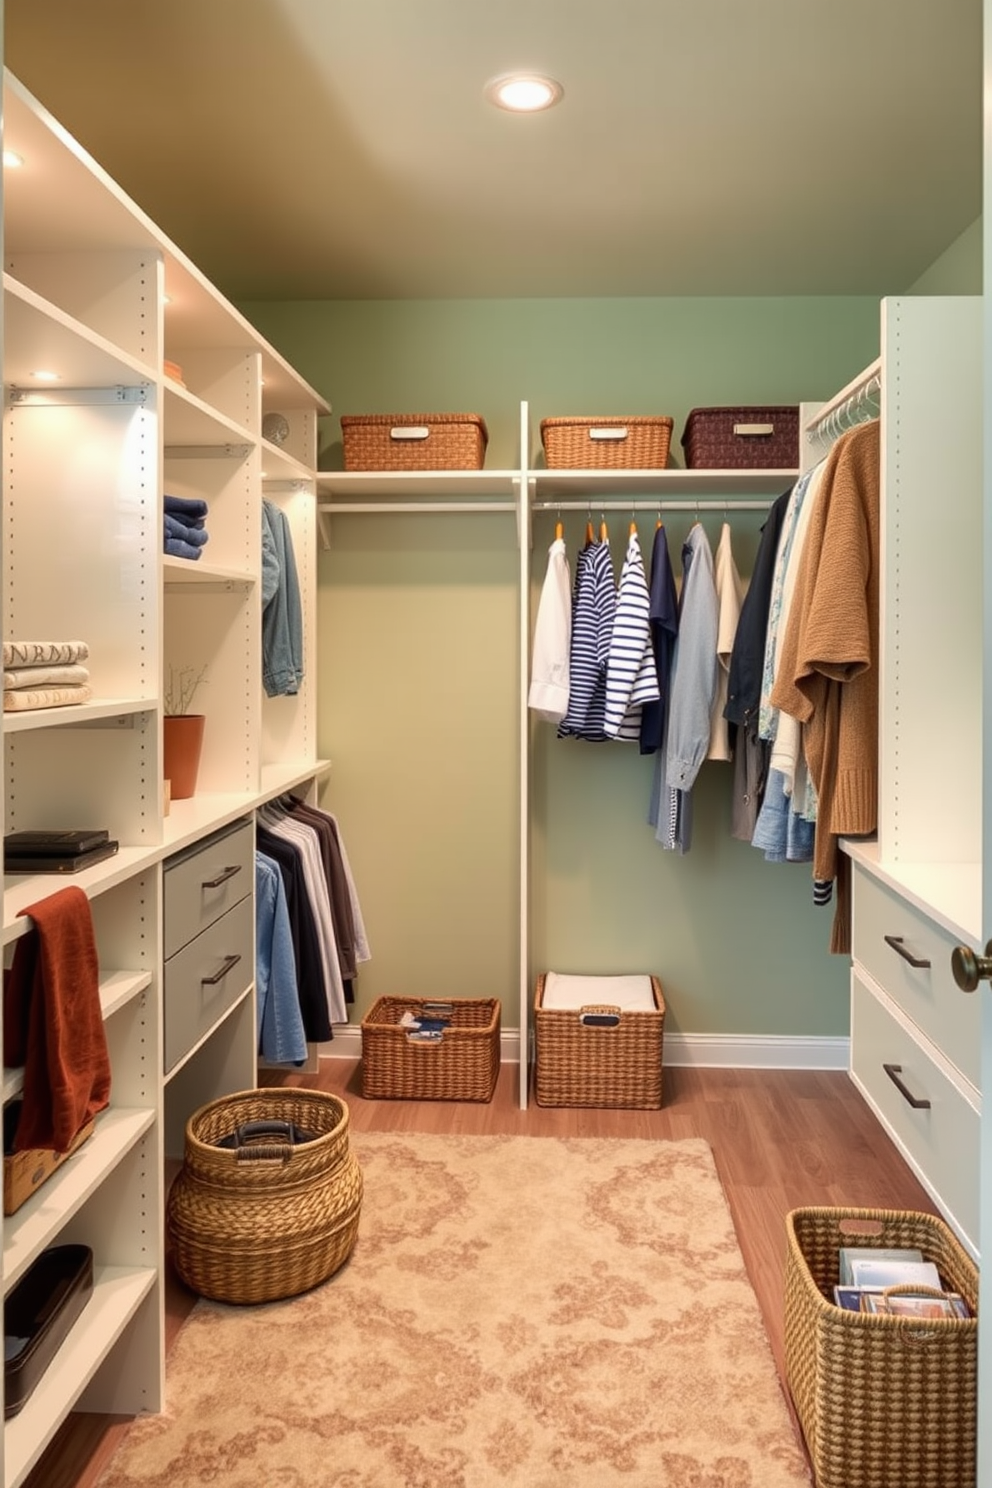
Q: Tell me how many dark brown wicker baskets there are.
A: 1